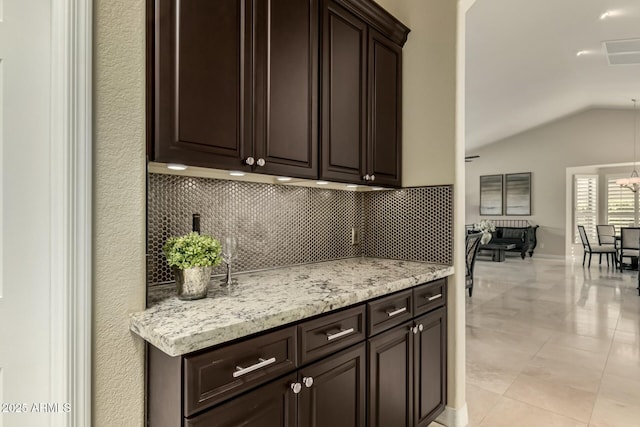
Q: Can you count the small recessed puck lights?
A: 6